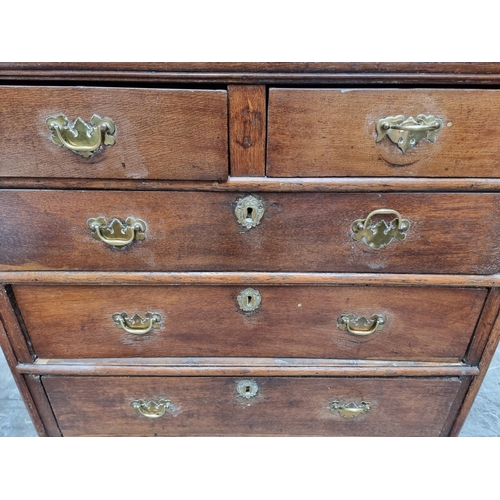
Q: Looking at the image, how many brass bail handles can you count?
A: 8